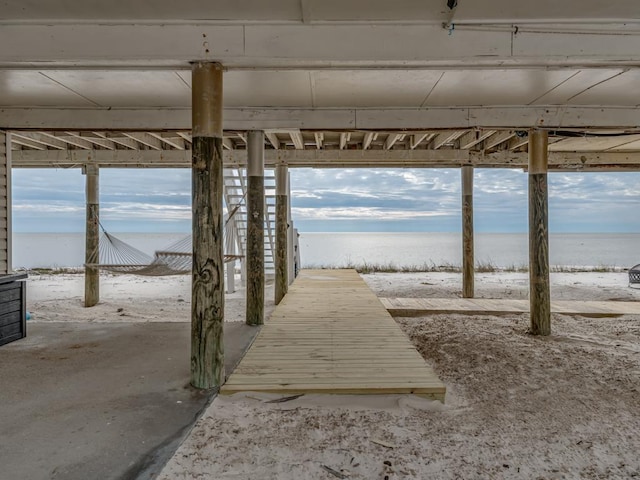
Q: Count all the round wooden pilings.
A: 6